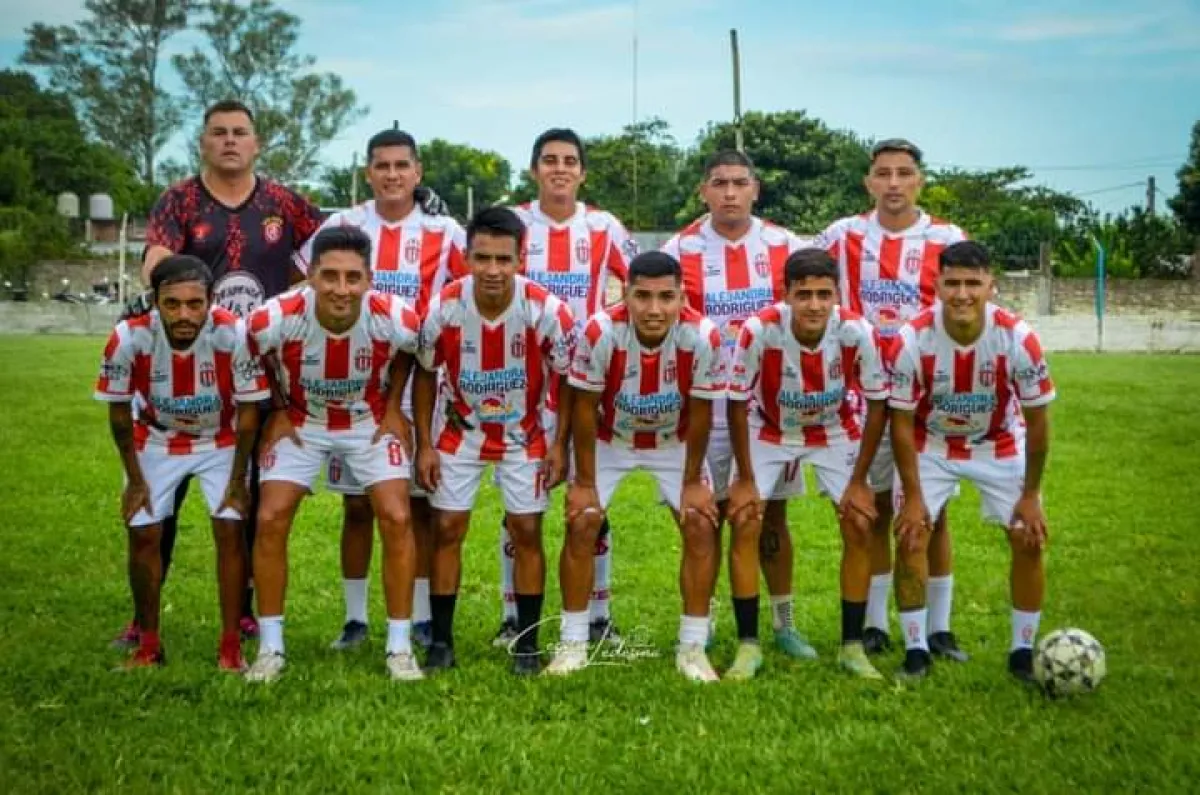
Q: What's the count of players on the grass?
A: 11